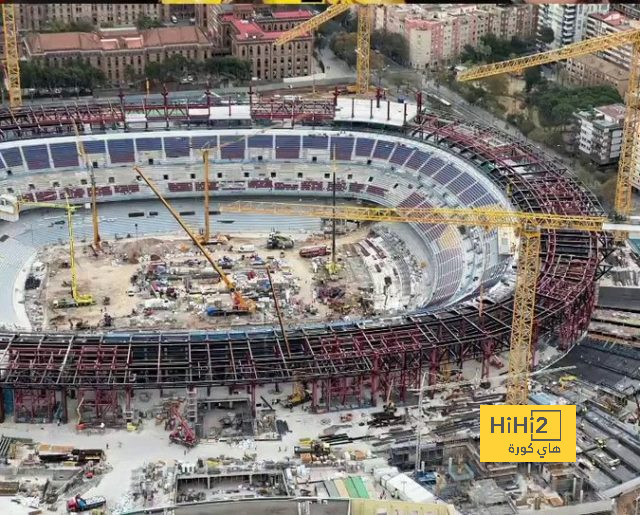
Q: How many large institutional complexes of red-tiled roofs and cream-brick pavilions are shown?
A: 1